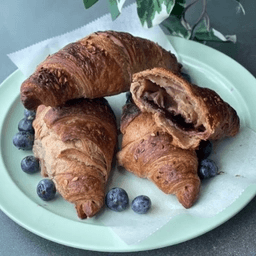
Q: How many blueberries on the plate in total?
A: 9